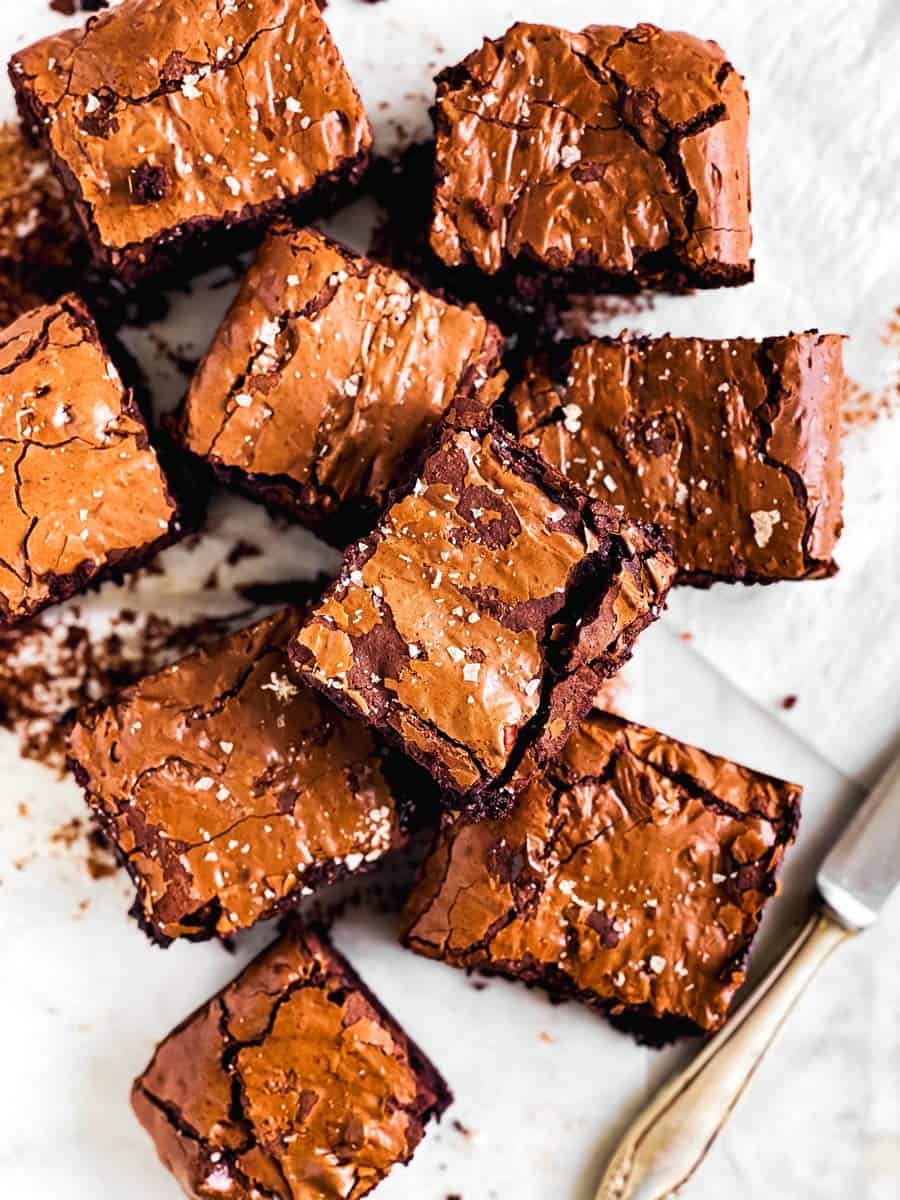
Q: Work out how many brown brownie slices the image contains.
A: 9